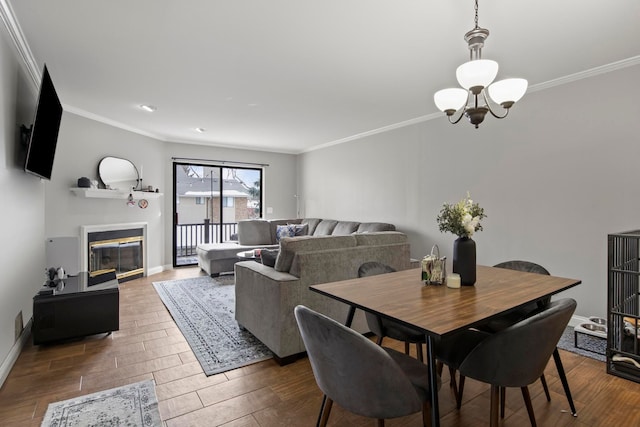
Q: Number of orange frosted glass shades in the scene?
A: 0